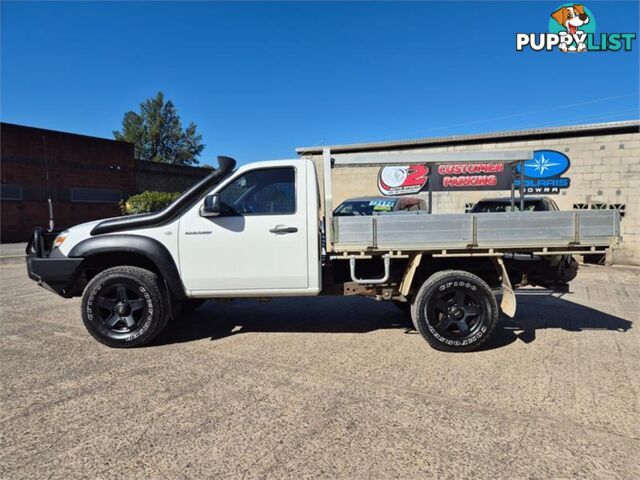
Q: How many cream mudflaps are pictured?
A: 2